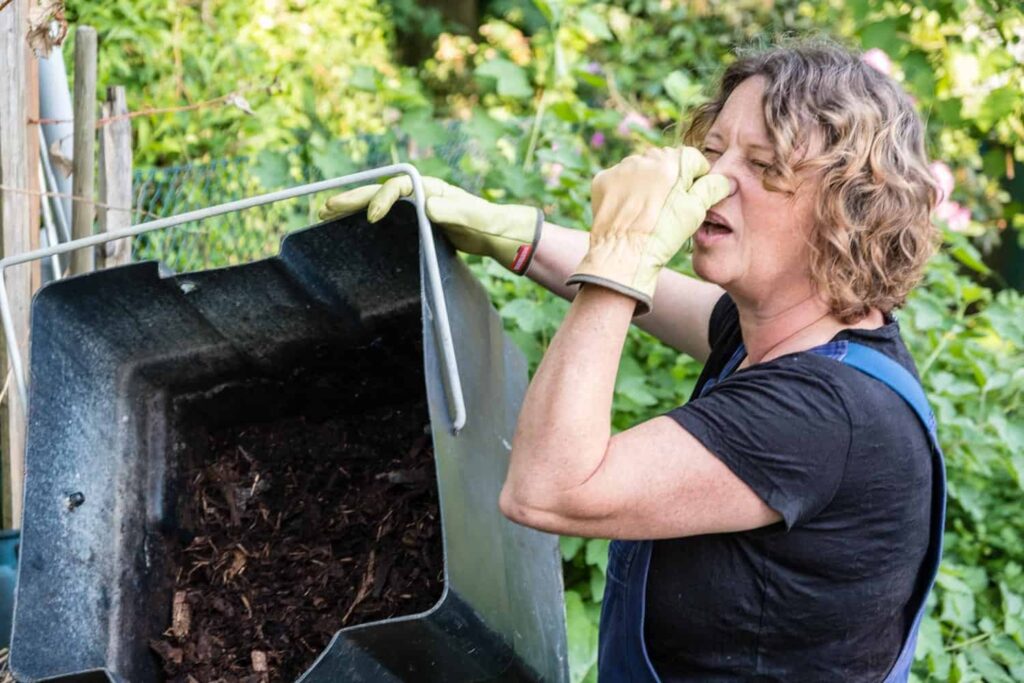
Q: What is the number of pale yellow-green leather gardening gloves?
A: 2